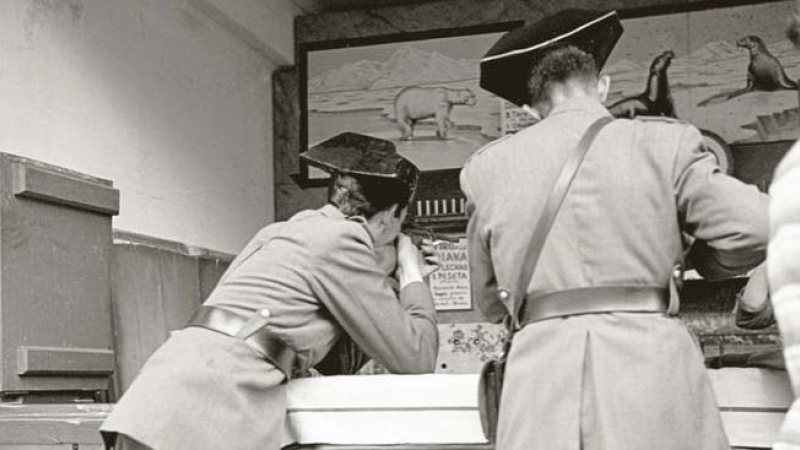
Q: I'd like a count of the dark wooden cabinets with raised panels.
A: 1